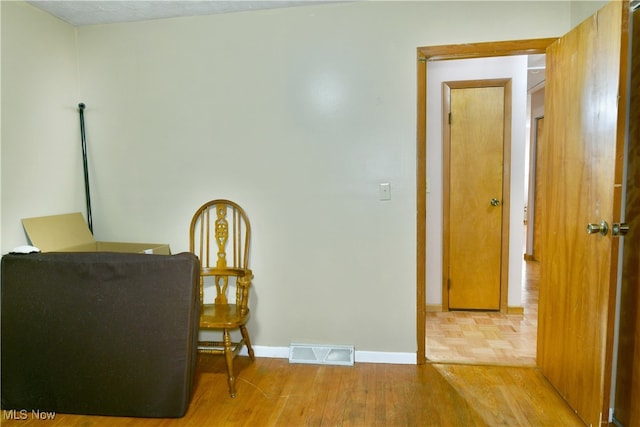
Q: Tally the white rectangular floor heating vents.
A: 1